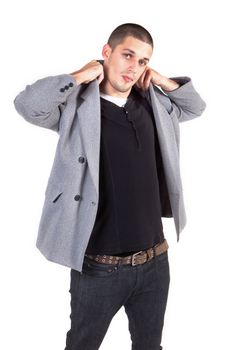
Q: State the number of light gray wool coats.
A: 1